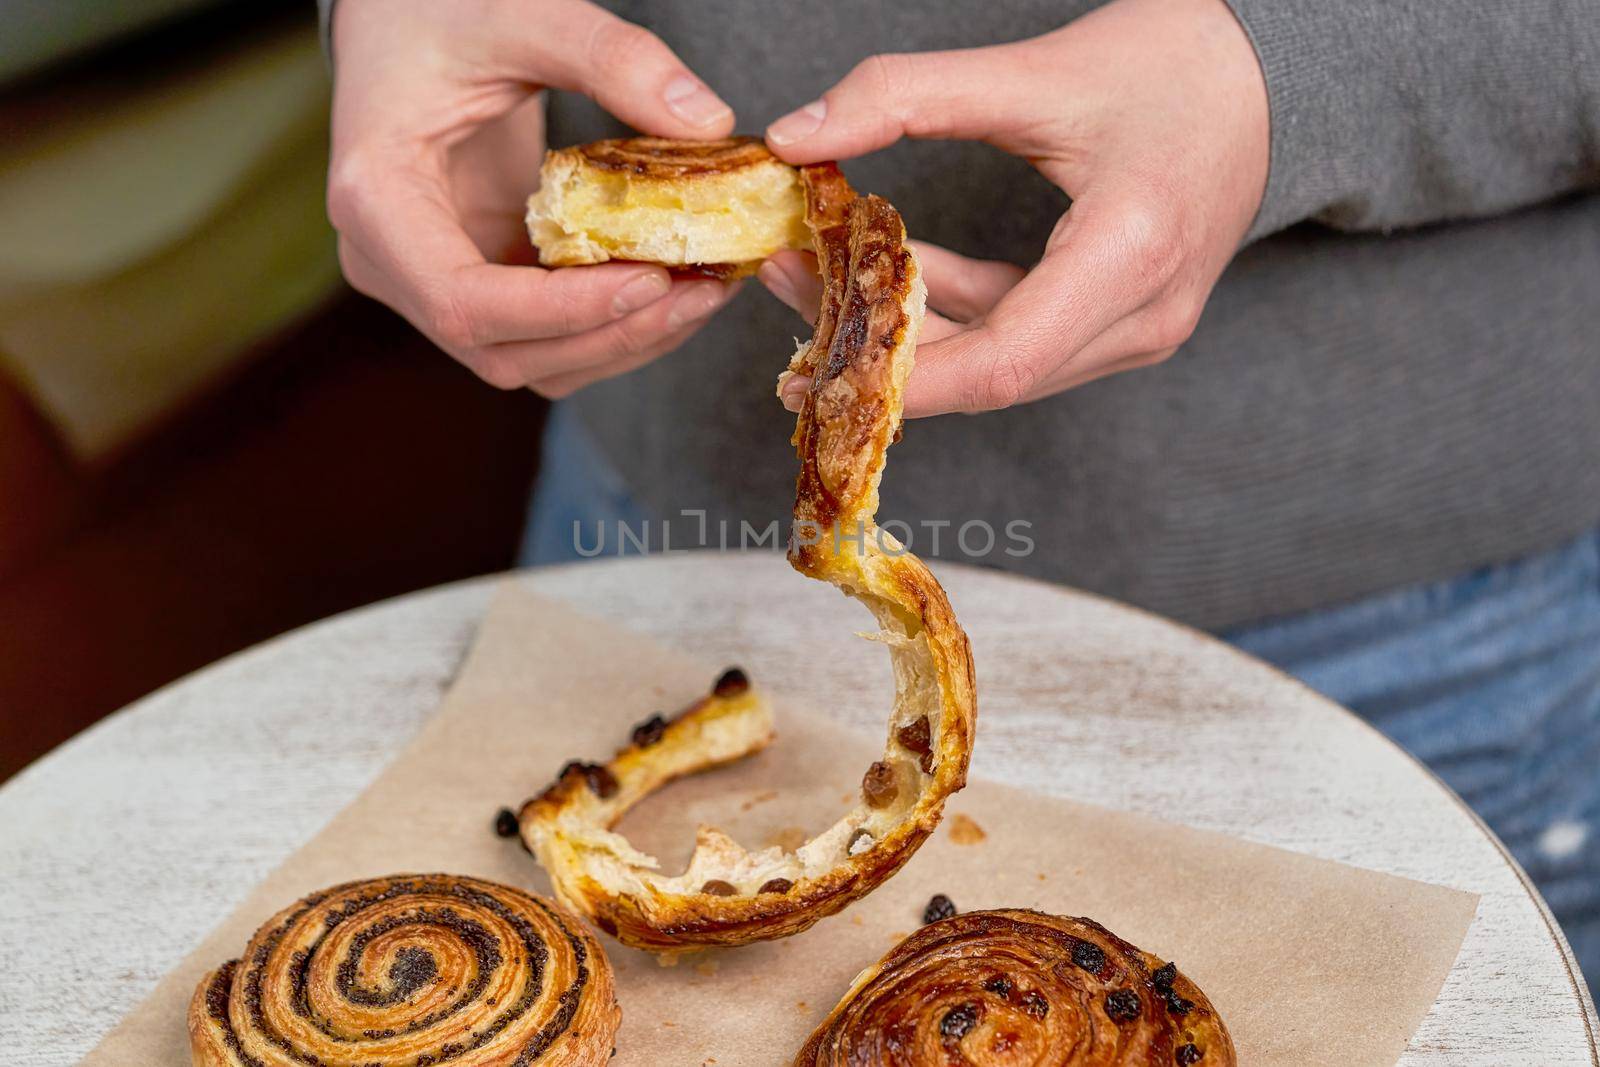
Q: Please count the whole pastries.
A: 2